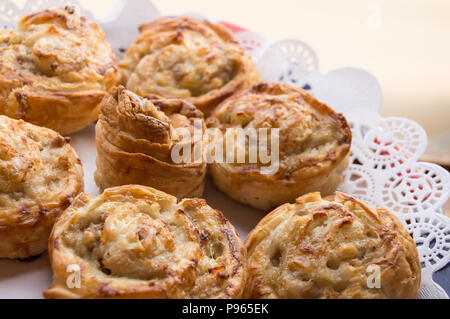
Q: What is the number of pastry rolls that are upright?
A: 1